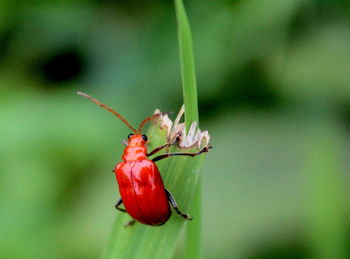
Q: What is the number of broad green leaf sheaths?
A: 1